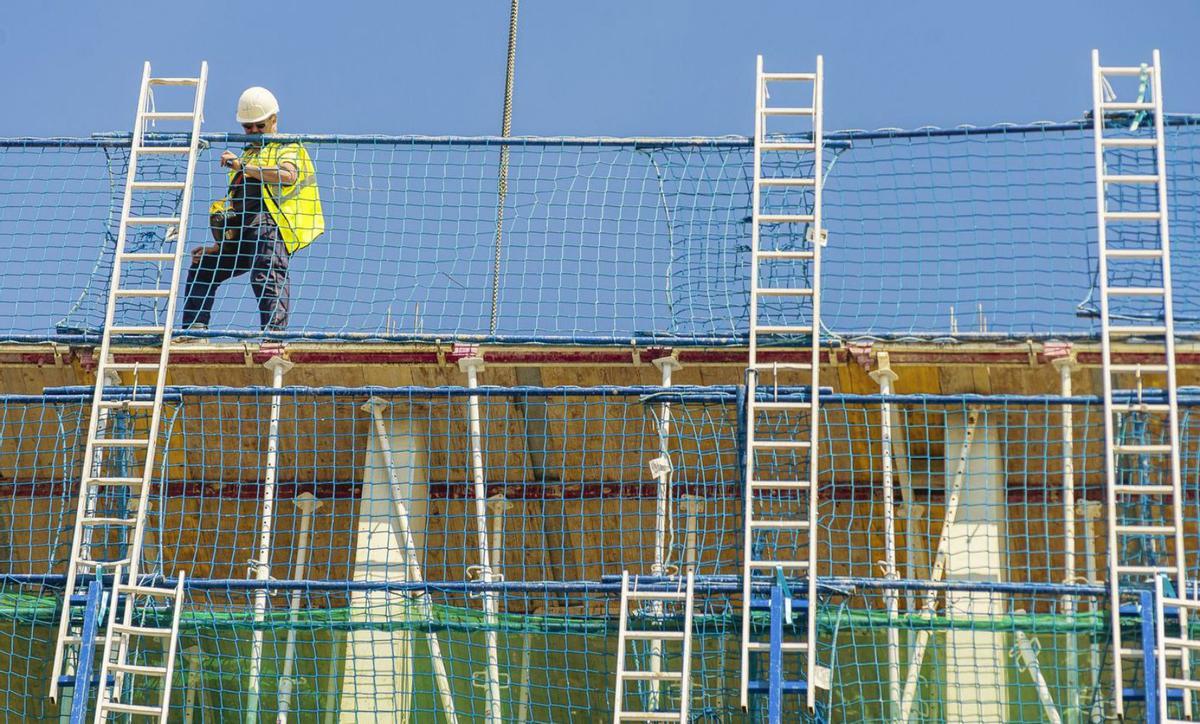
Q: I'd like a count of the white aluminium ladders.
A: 6